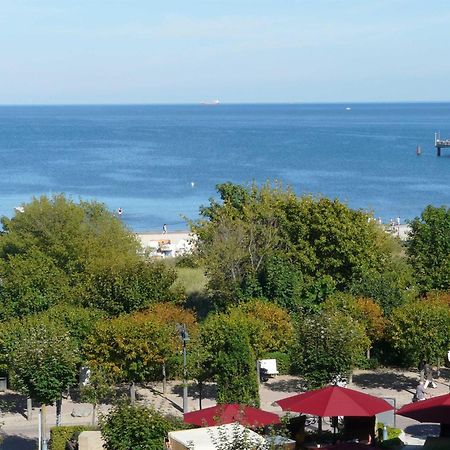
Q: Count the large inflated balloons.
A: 0